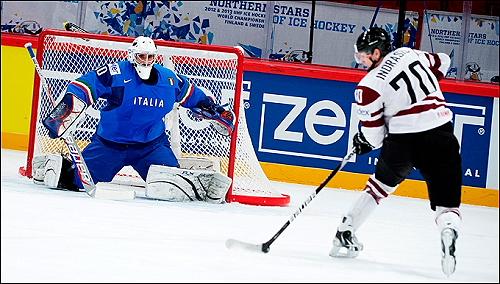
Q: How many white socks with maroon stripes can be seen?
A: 2